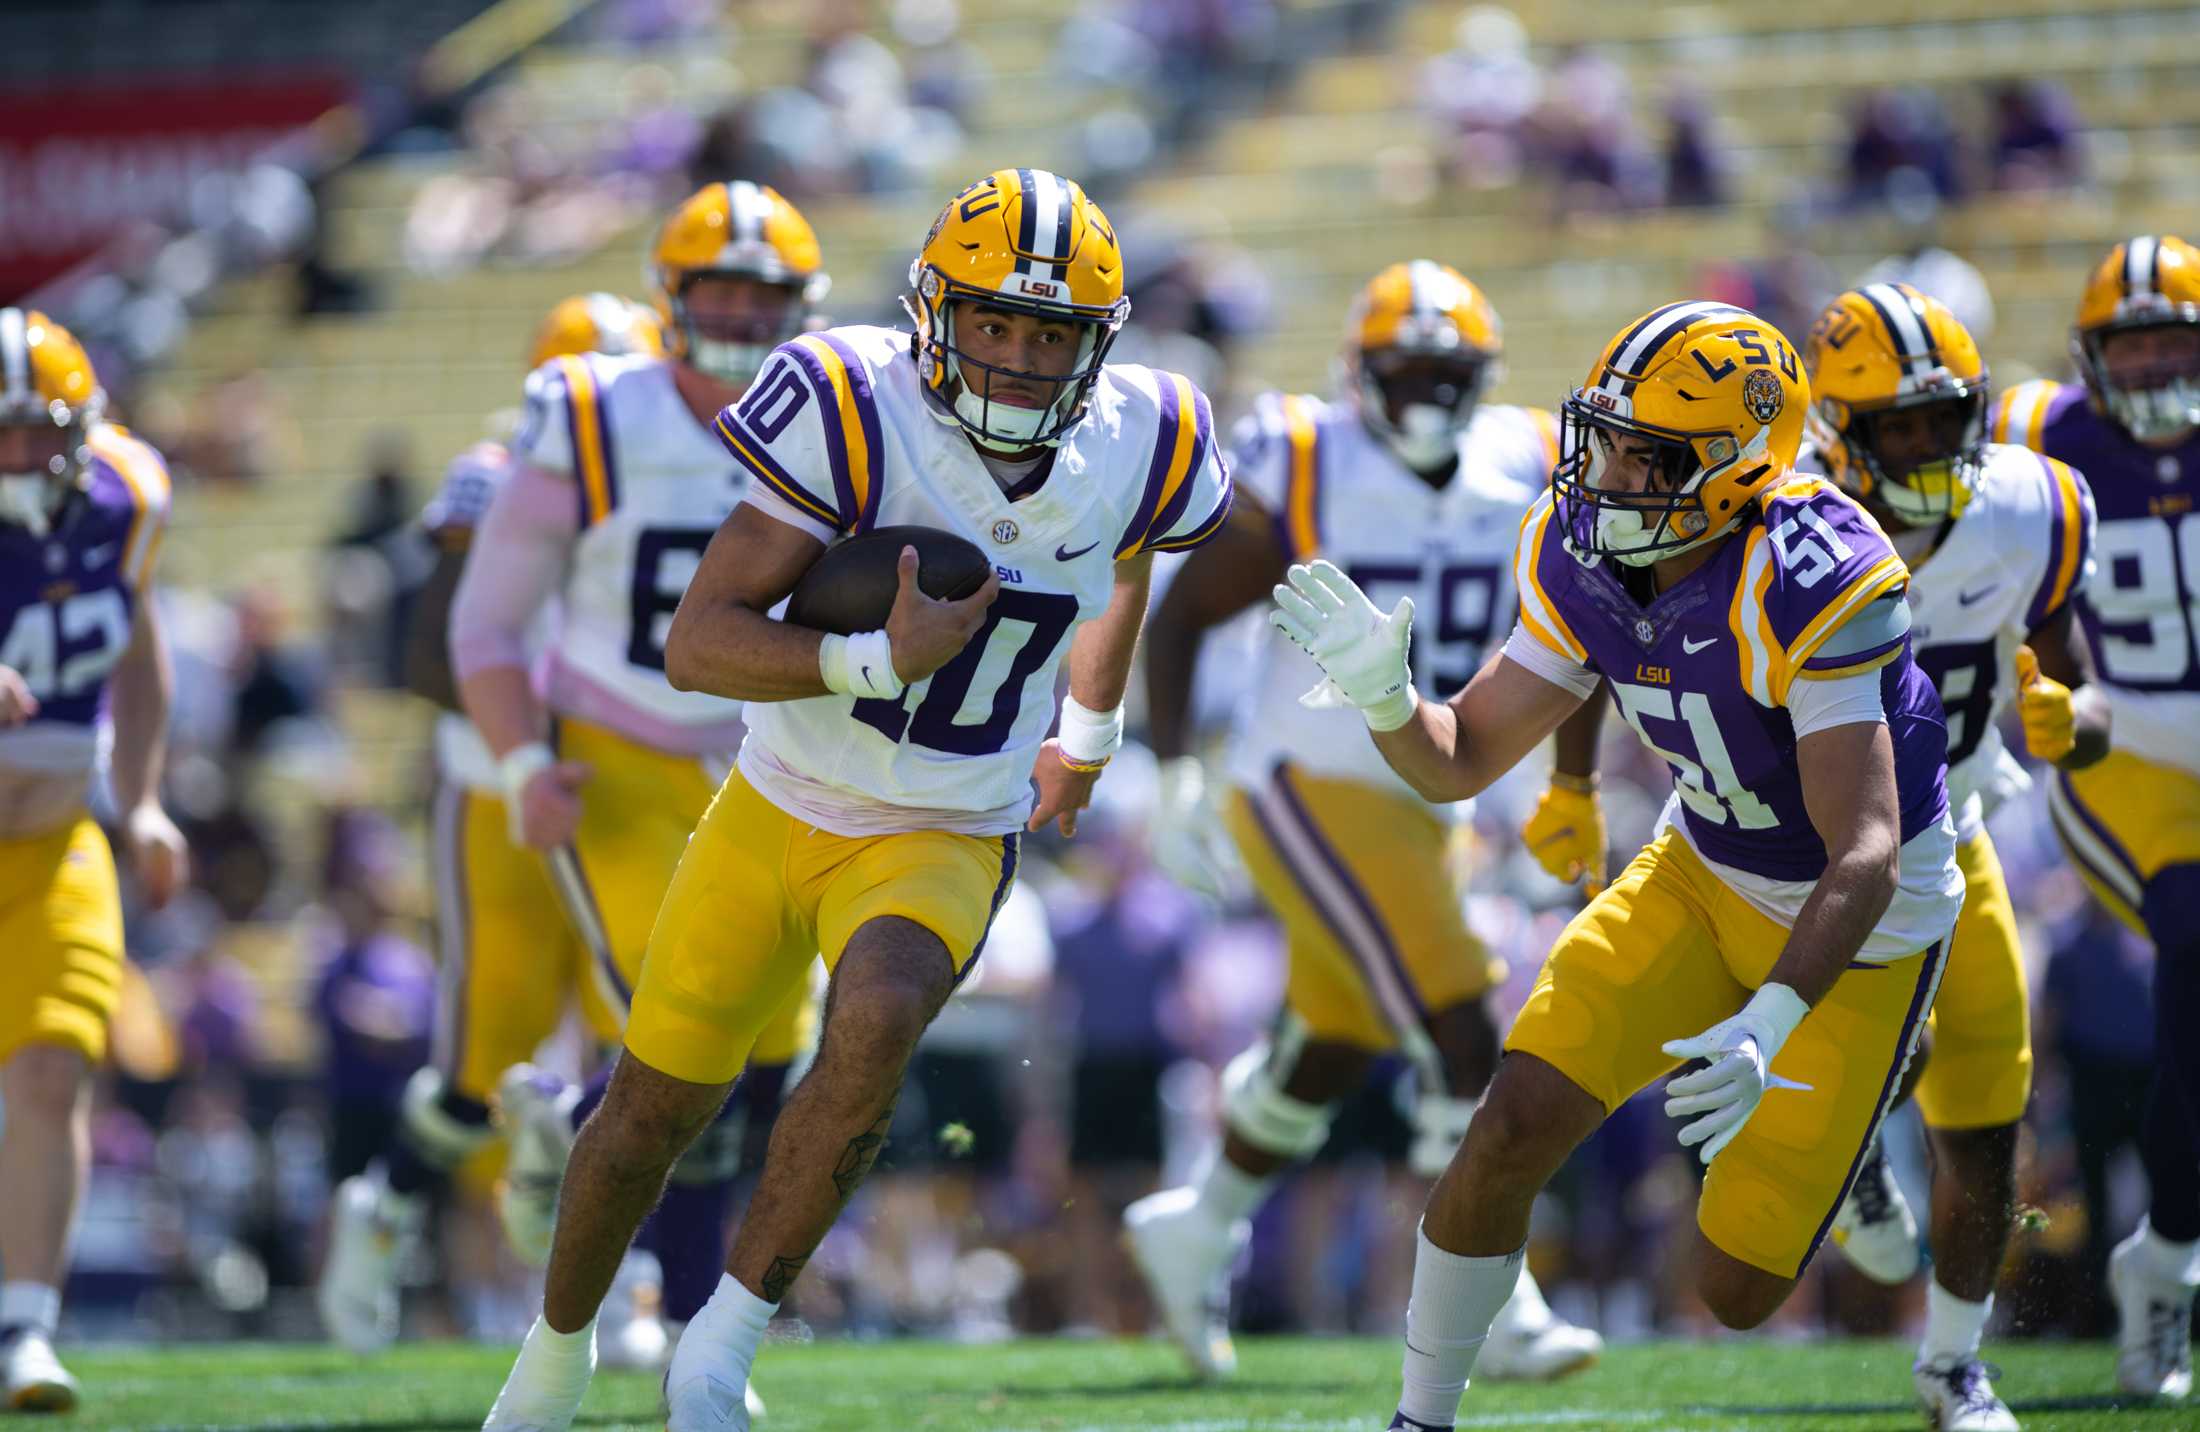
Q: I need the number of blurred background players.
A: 6